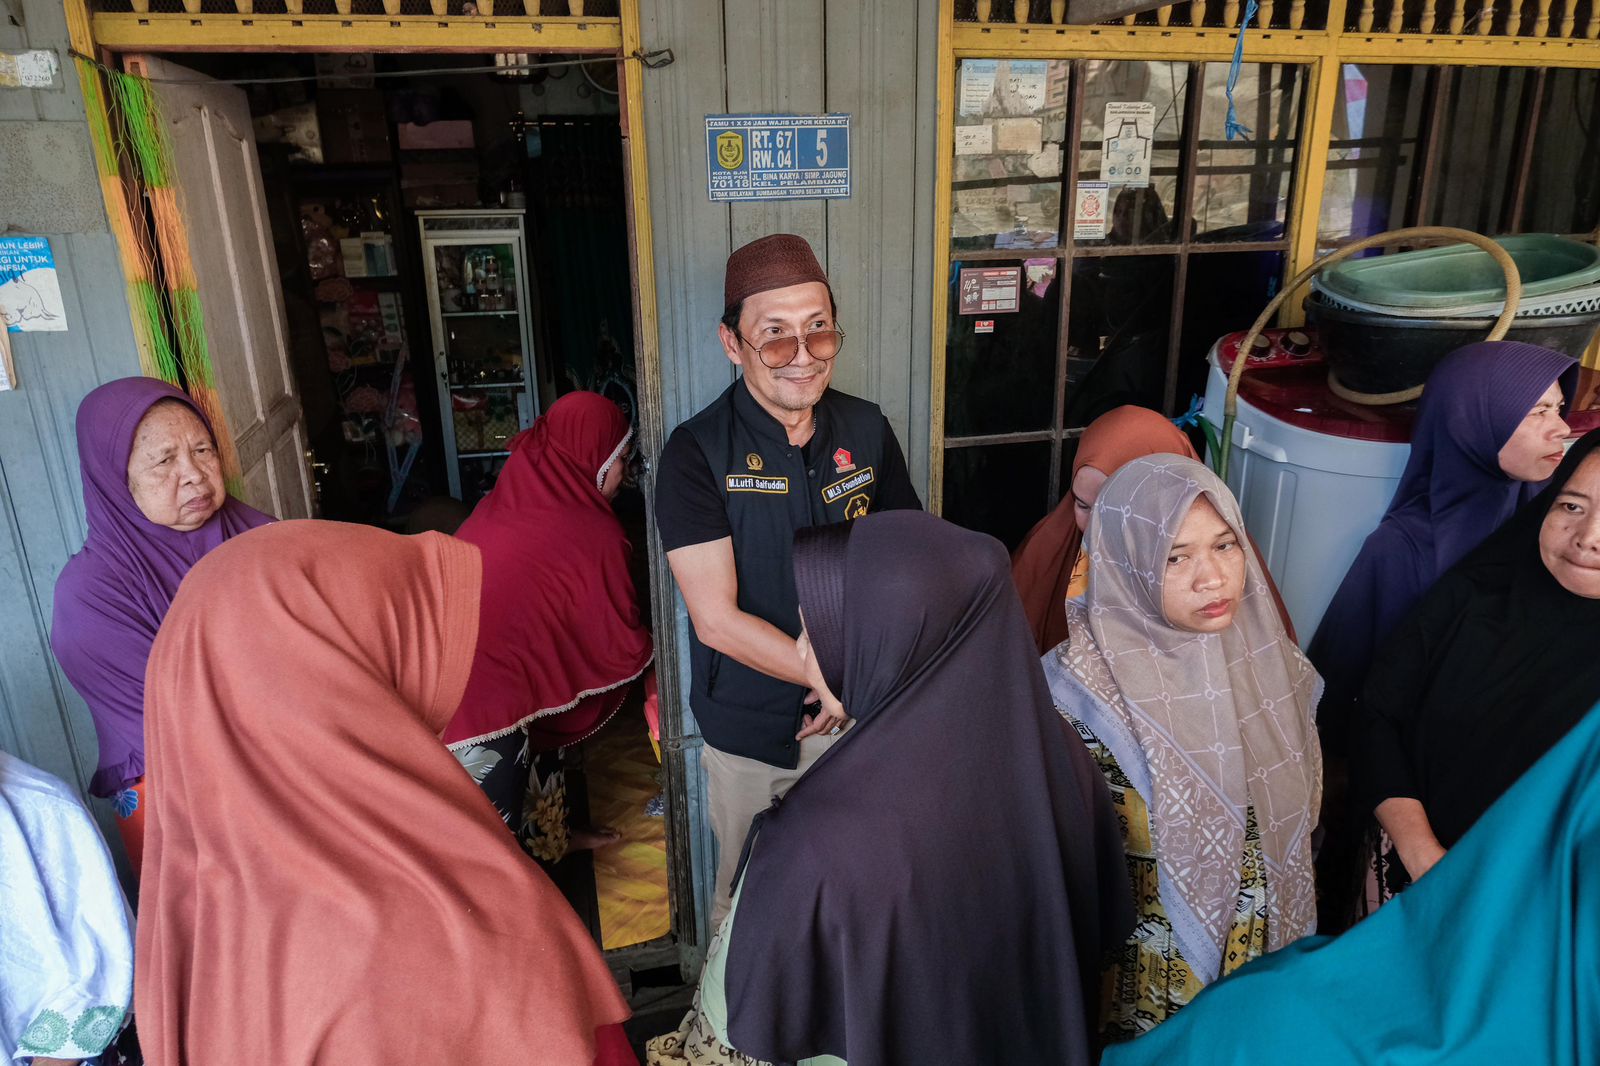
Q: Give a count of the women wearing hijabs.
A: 9